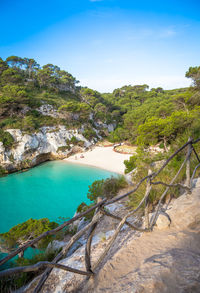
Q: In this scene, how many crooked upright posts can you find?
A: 3